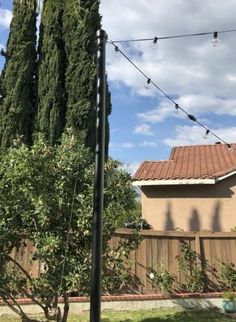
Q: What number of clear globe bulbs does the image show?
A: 7